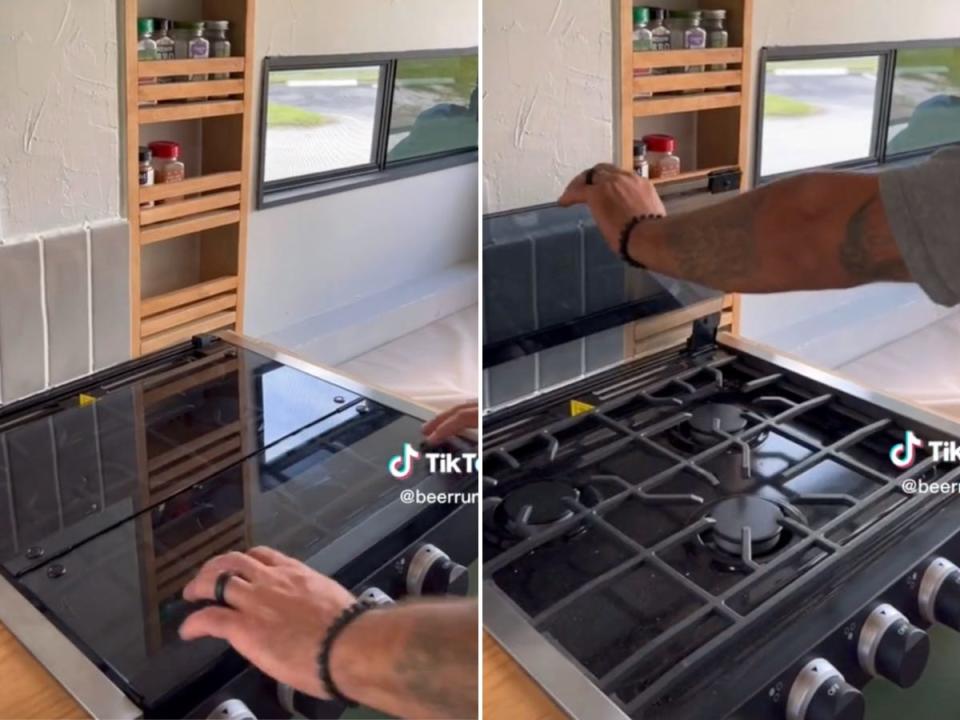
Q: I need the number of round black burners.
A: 3